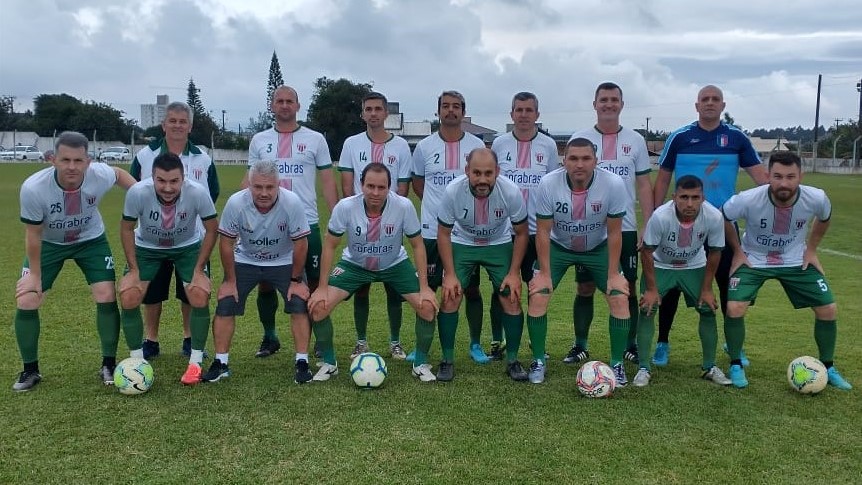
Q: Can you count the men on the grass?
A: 15